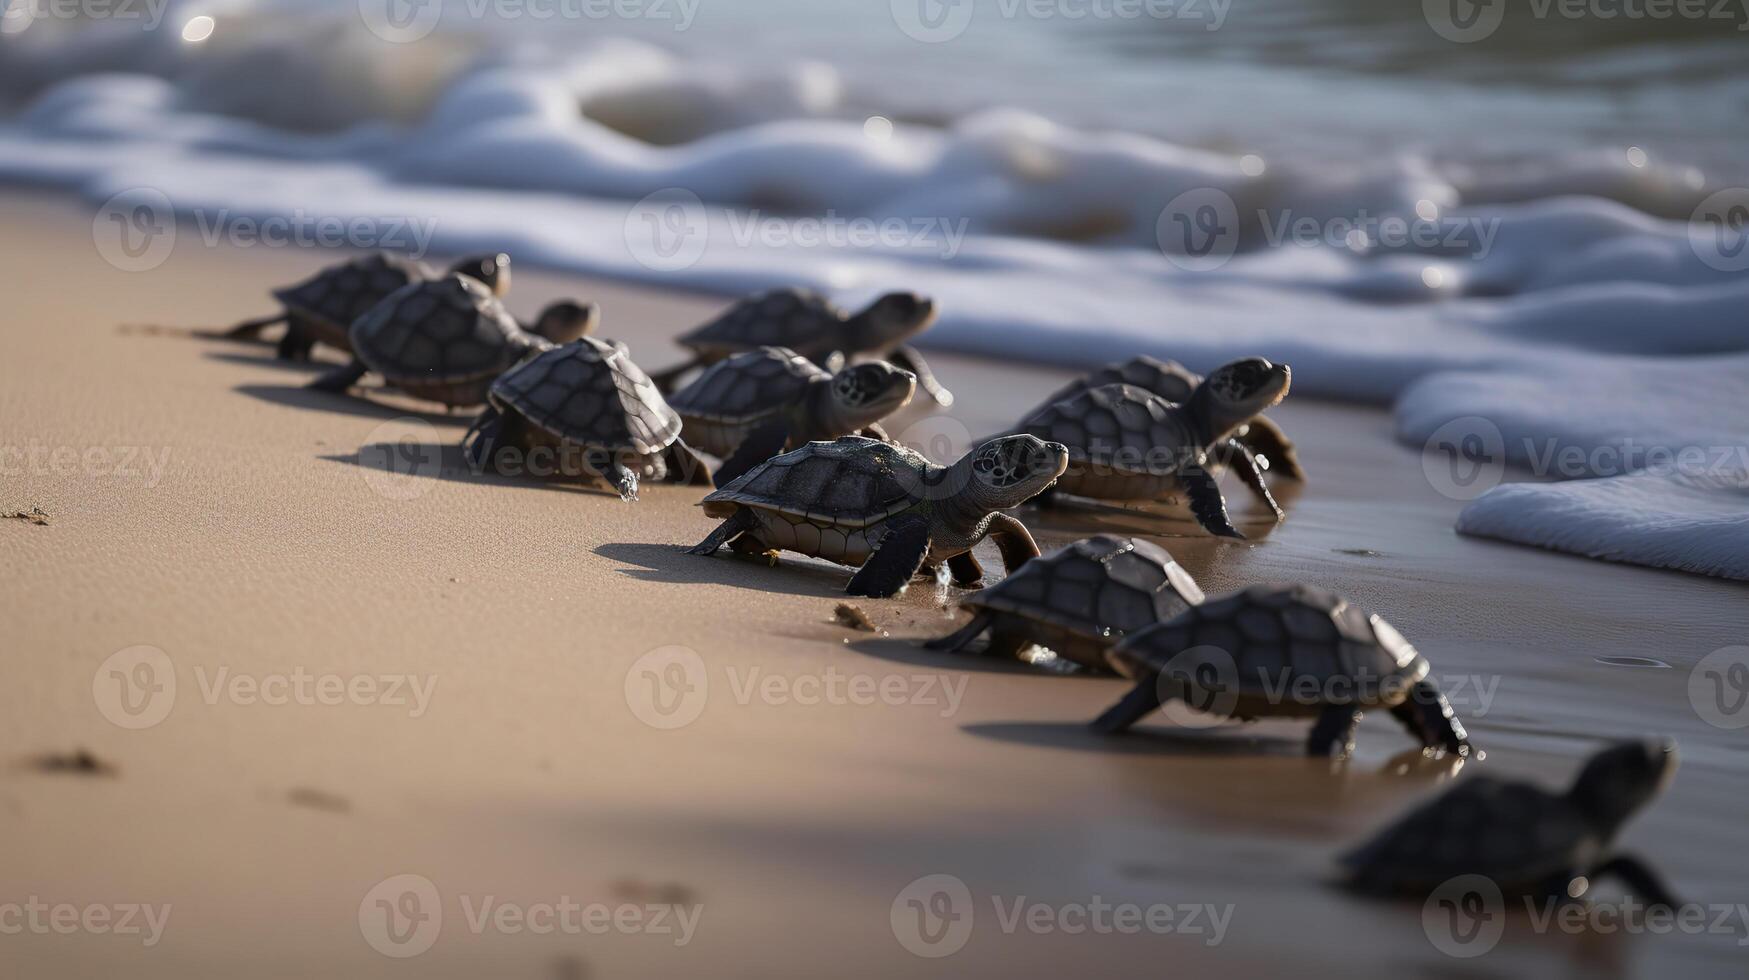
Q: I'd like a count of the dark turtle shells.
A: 11